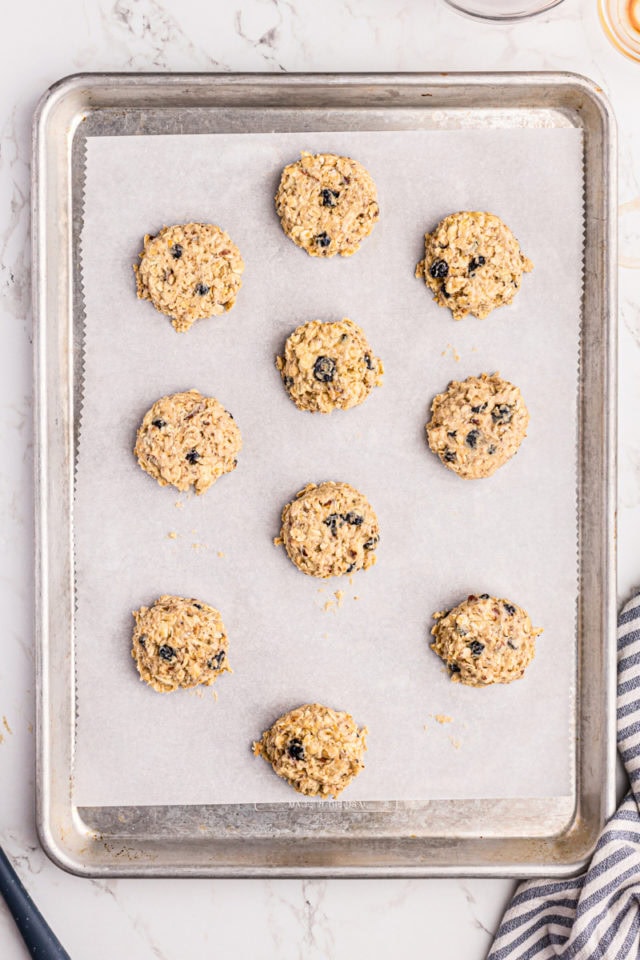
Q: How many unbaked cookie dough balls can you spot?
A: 10